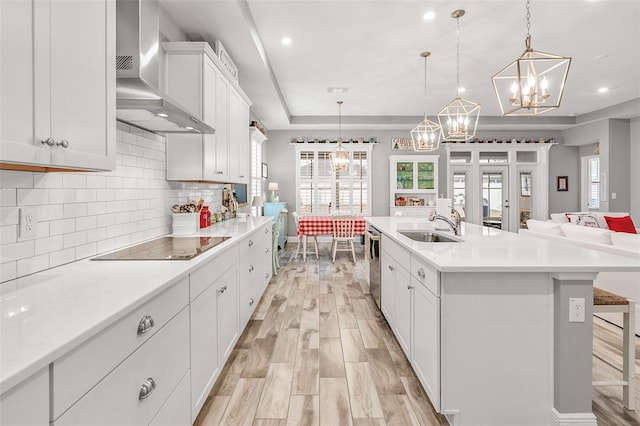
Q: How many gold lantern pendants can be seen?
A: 4